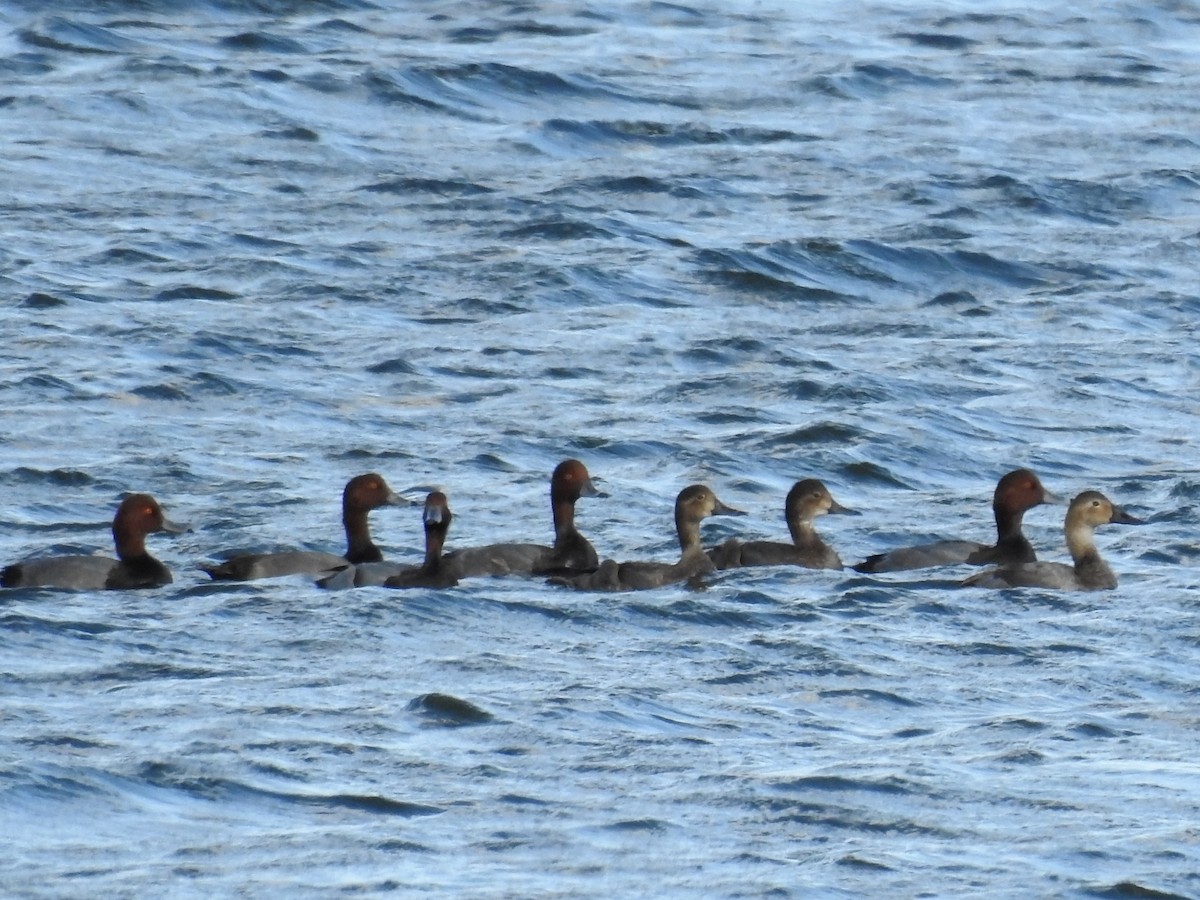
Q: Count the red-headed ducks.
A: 5